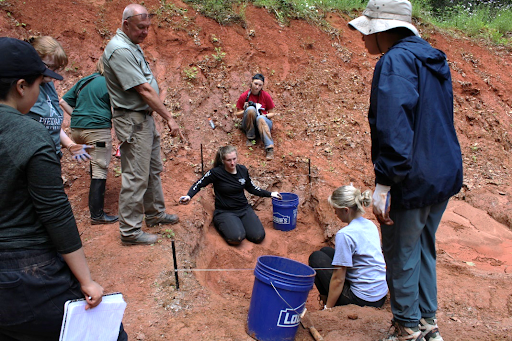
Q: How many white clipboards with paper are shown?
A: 1